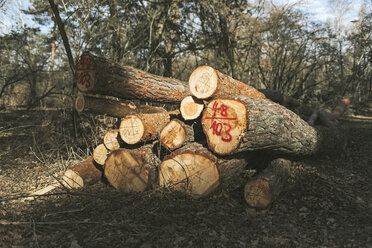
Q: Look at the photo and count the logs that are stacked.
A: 13